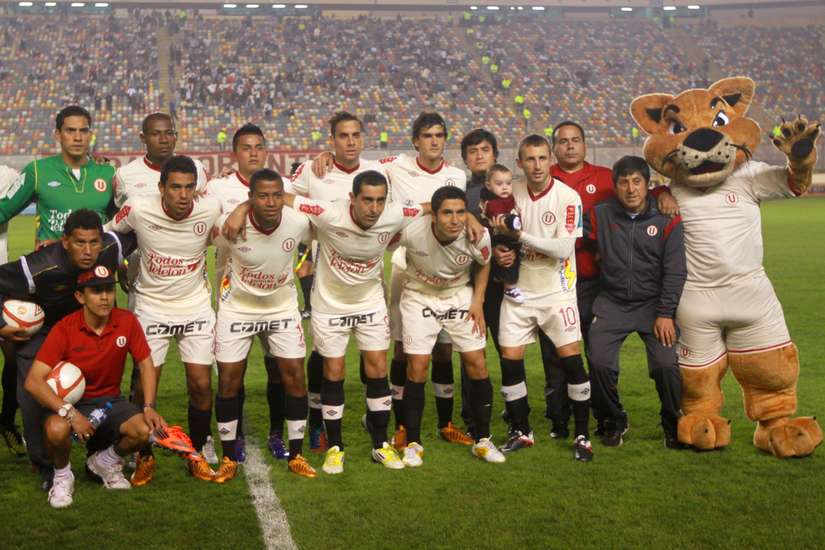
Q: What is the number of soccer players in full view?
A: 5